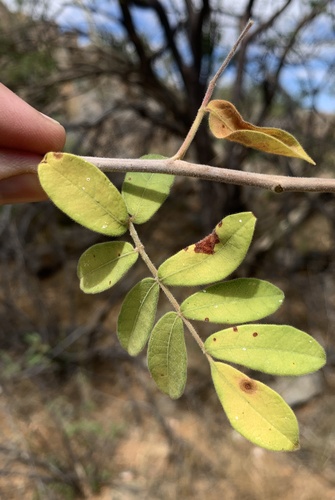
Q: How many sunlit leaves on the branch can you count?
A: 10